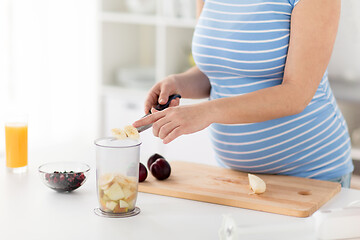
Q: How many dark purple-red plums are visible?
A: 3